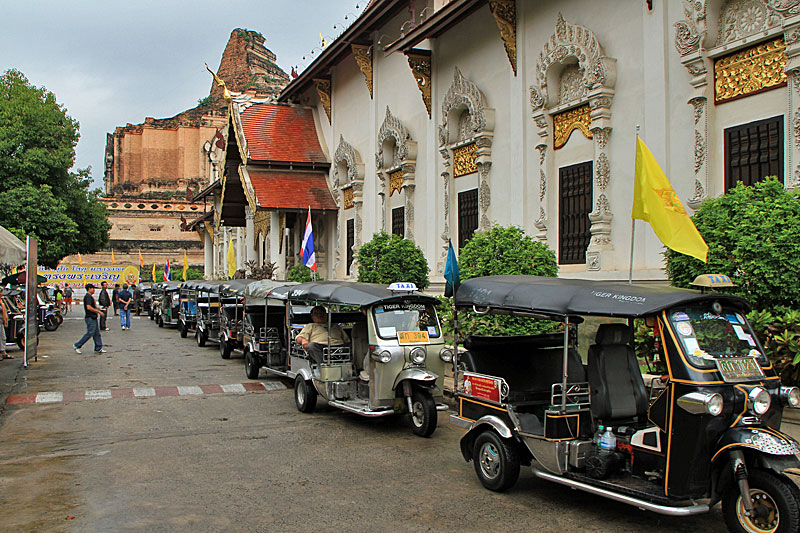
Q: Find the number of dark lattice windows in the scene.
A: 5